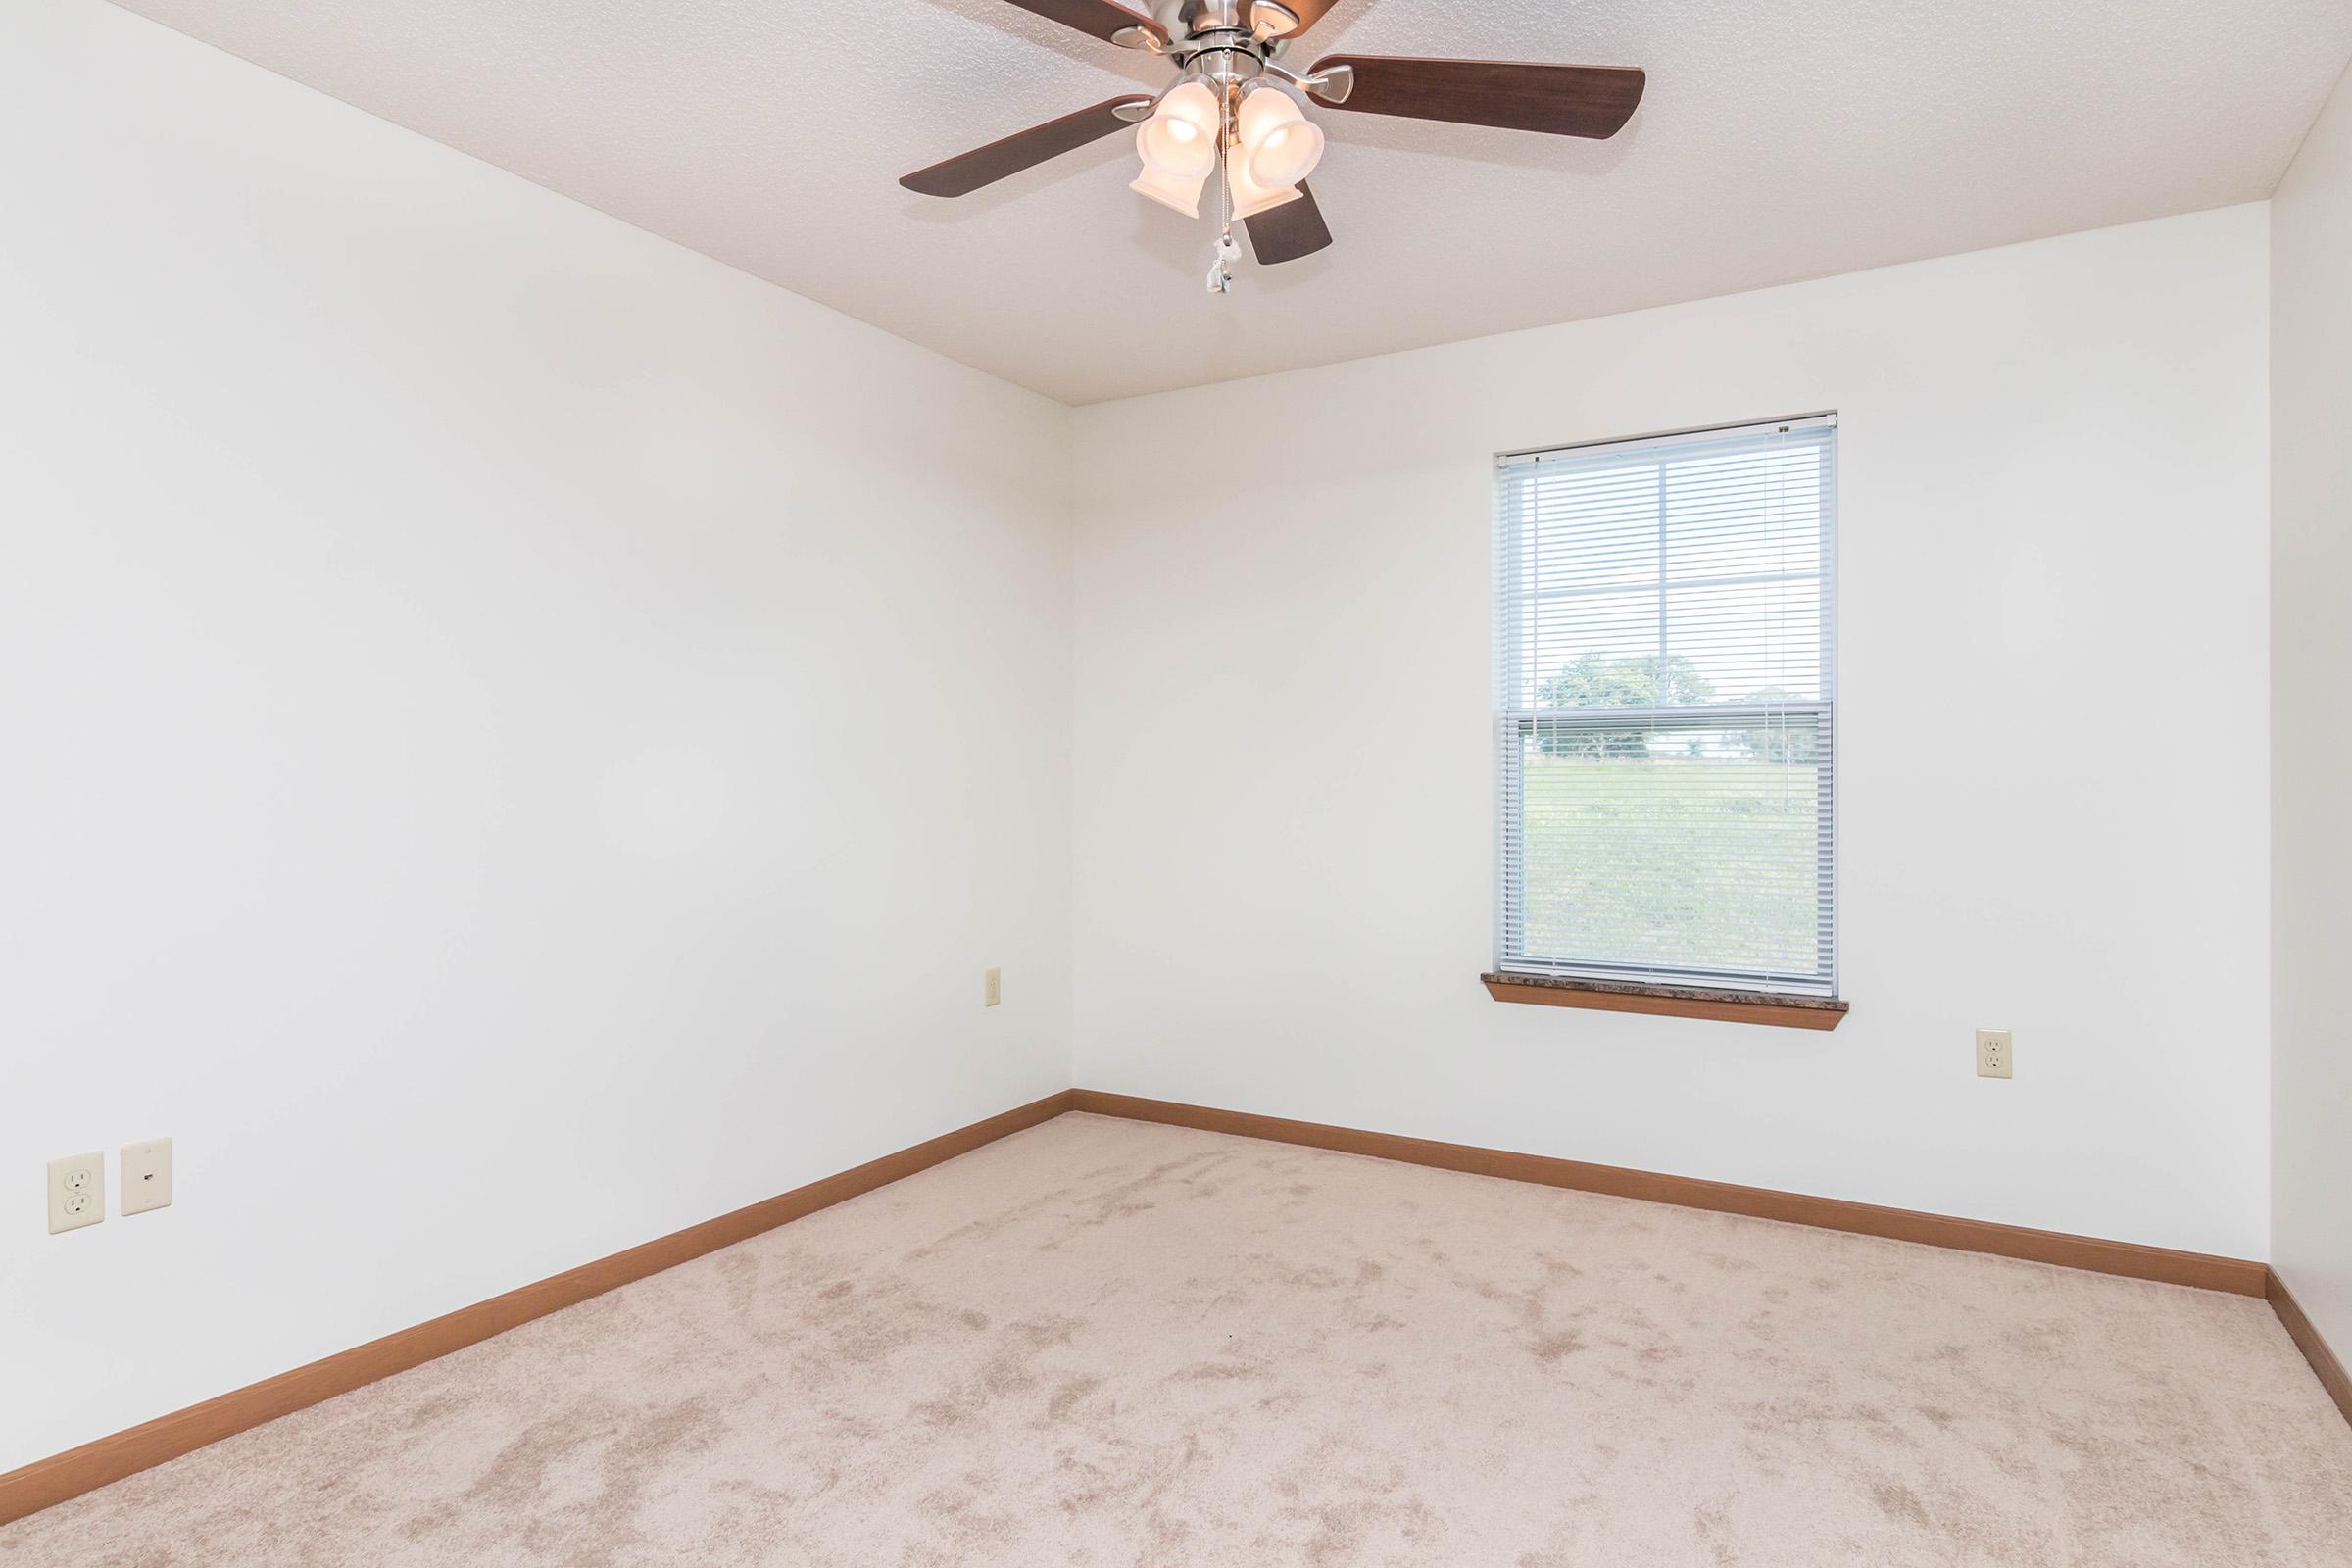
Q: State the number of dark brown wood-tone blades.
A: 5